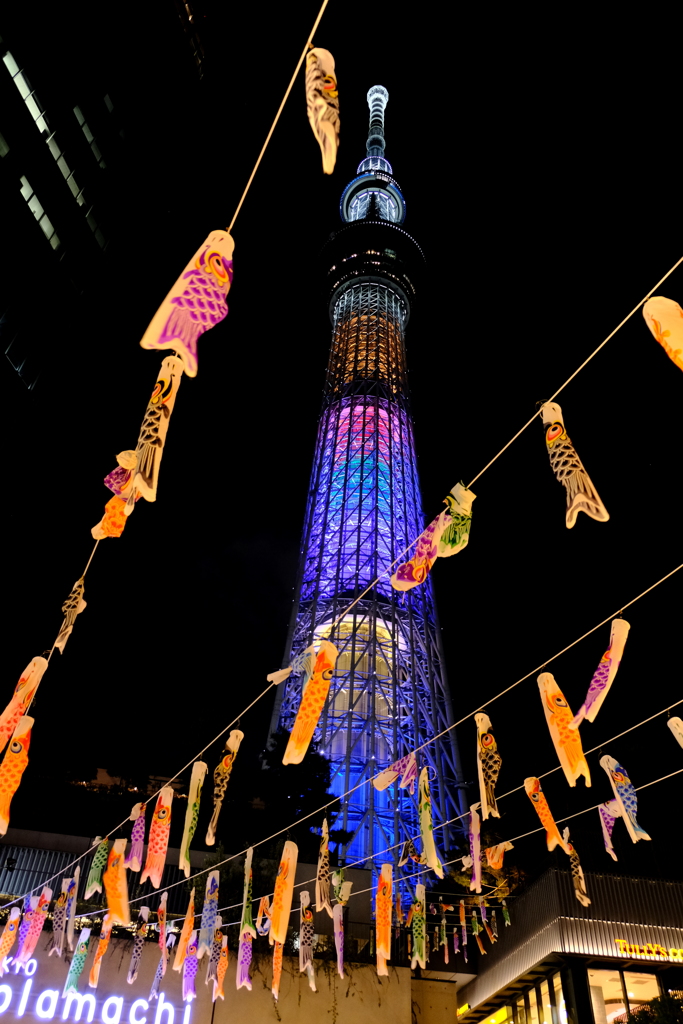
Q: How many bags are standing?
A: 0